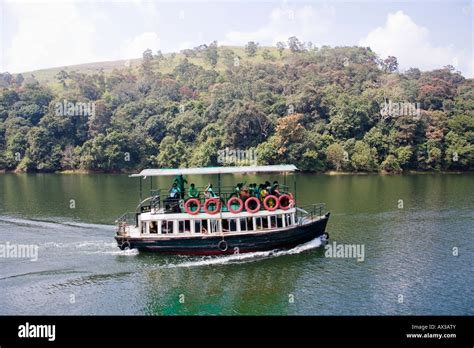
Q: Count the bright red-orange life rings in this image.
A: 6